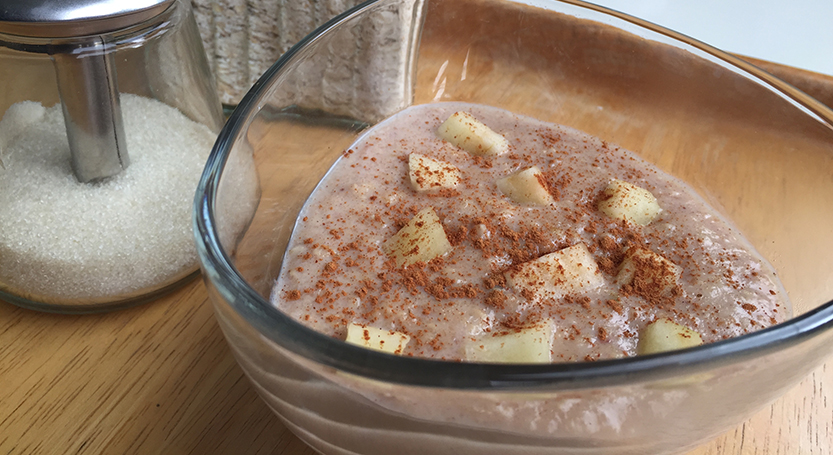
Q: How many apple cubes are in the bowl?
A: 10